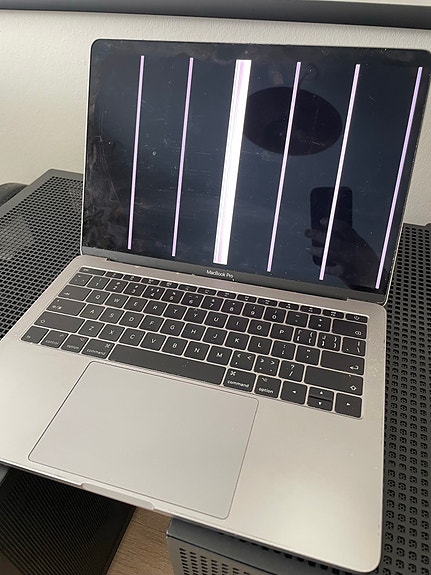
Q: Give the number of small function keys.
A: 12